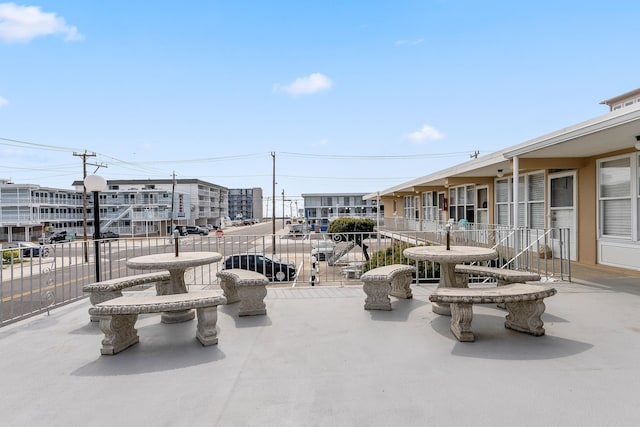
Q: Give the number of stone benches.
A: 6